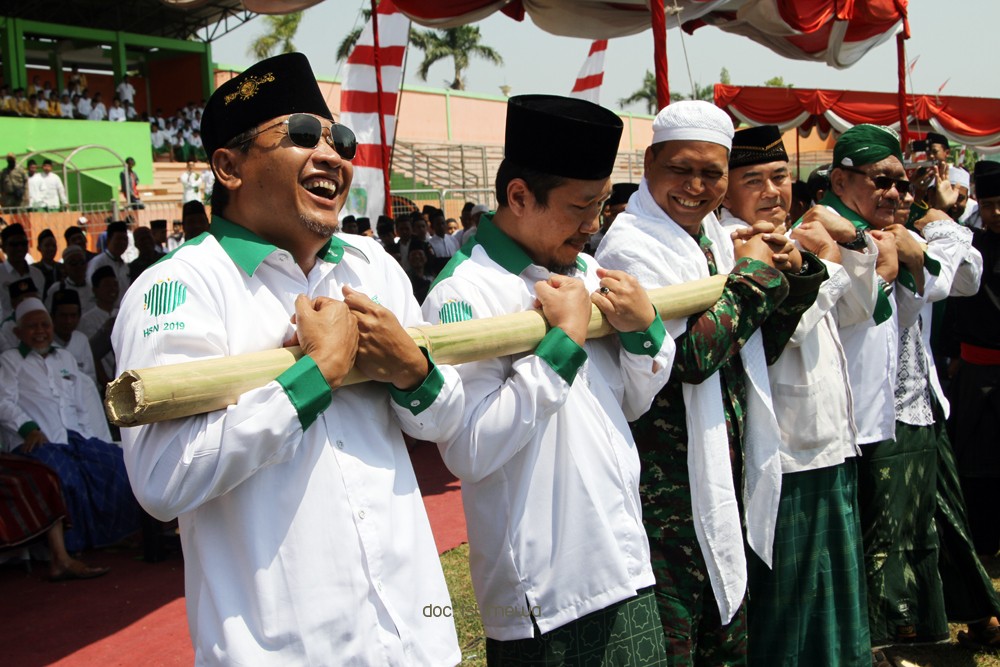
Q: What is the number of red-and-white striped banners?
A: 2